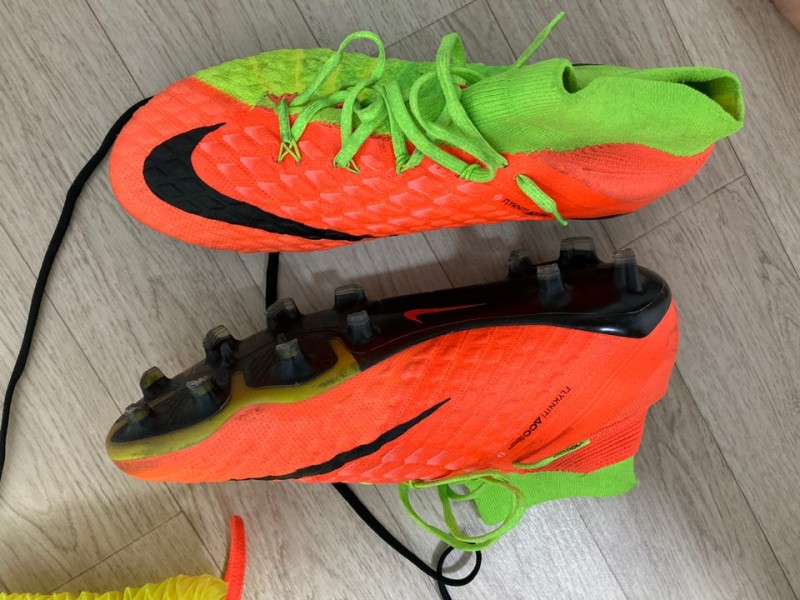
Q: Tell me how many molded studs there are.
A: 12